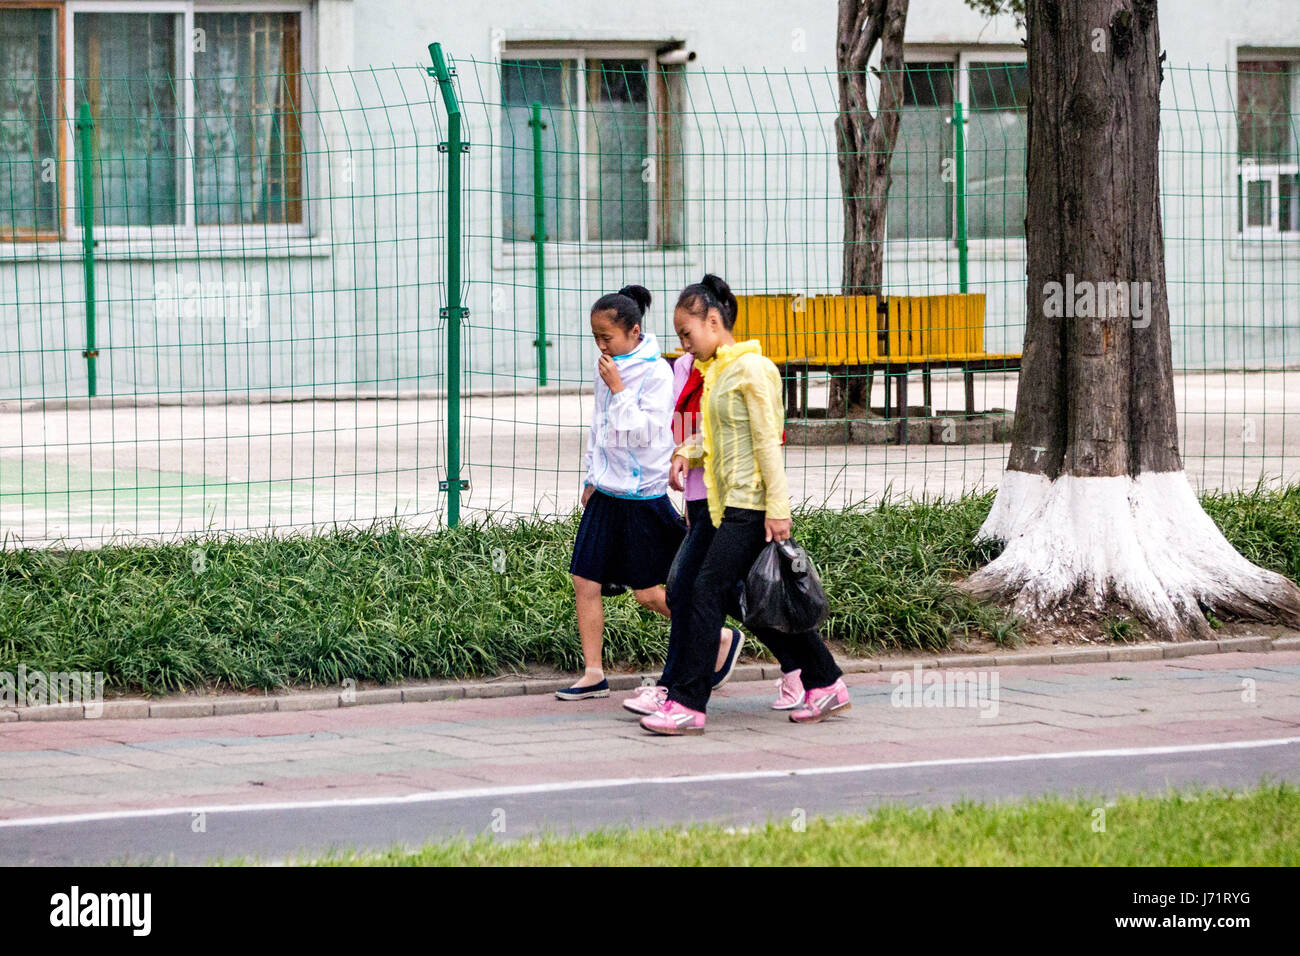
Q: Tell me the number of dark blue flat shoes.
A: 2